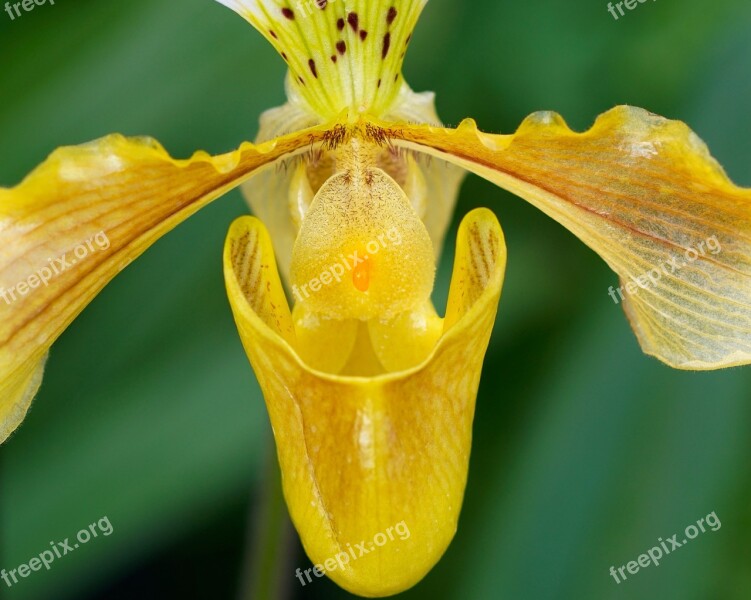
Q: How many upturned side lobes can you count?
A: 2